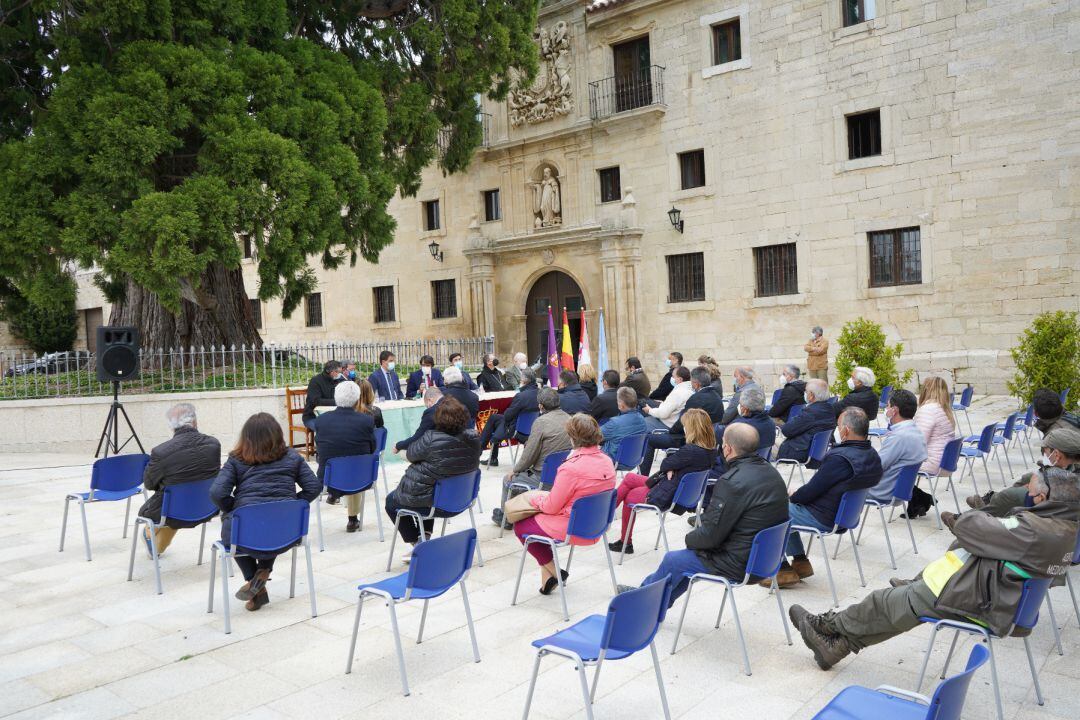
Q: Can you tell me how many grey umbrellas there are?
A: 0